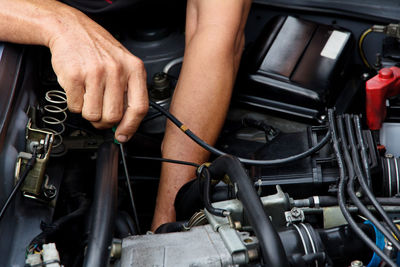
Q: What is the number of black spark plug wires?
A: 4